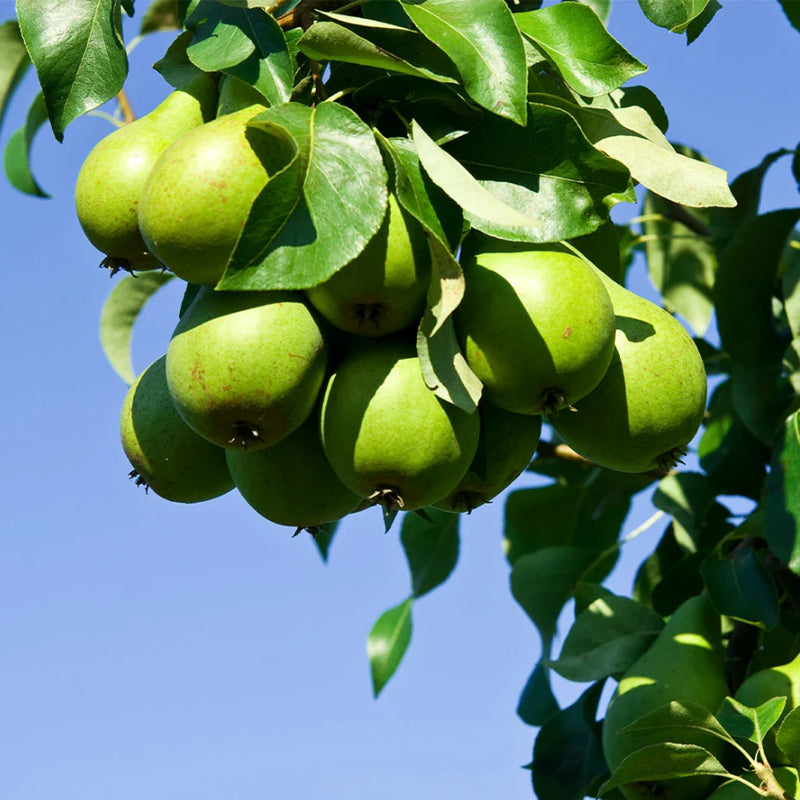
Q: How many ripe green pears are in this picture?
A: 12